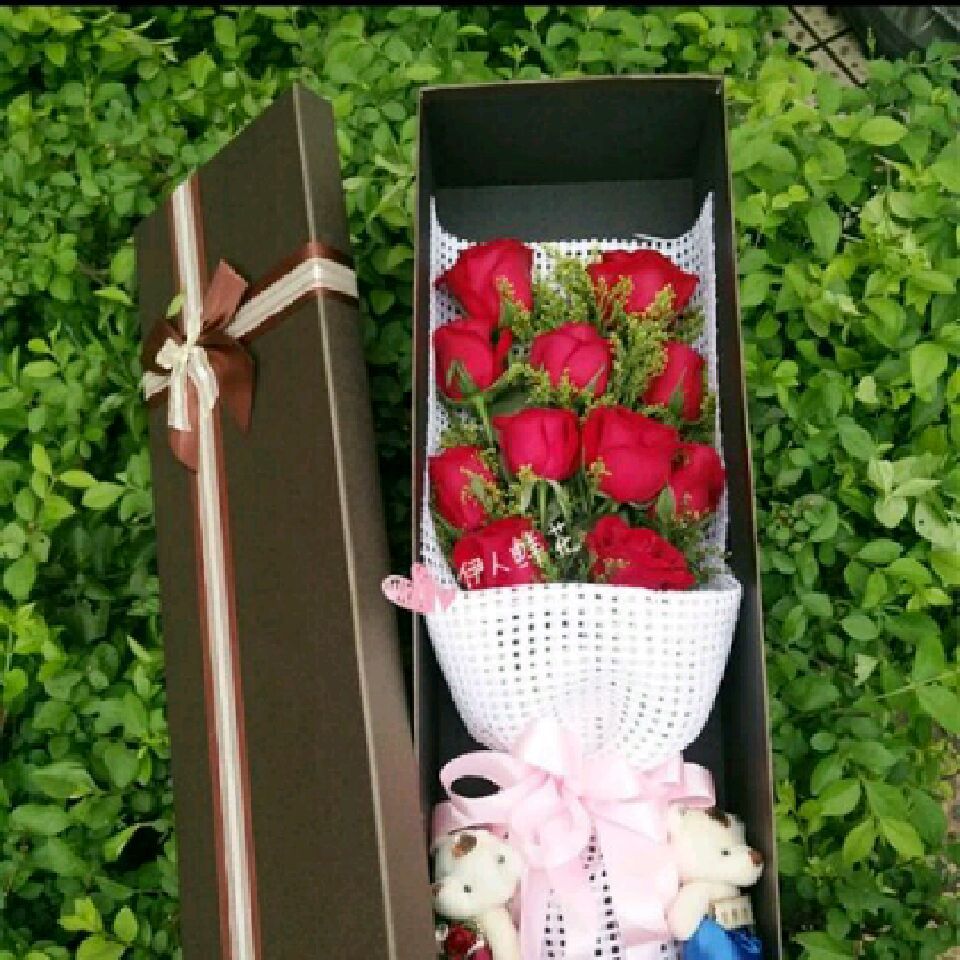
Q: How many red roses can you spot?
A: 11